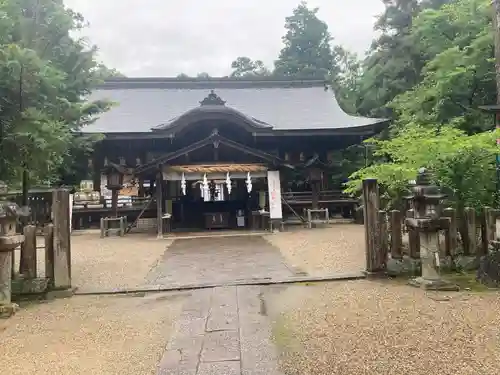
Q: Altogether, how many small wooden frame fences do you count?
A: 2